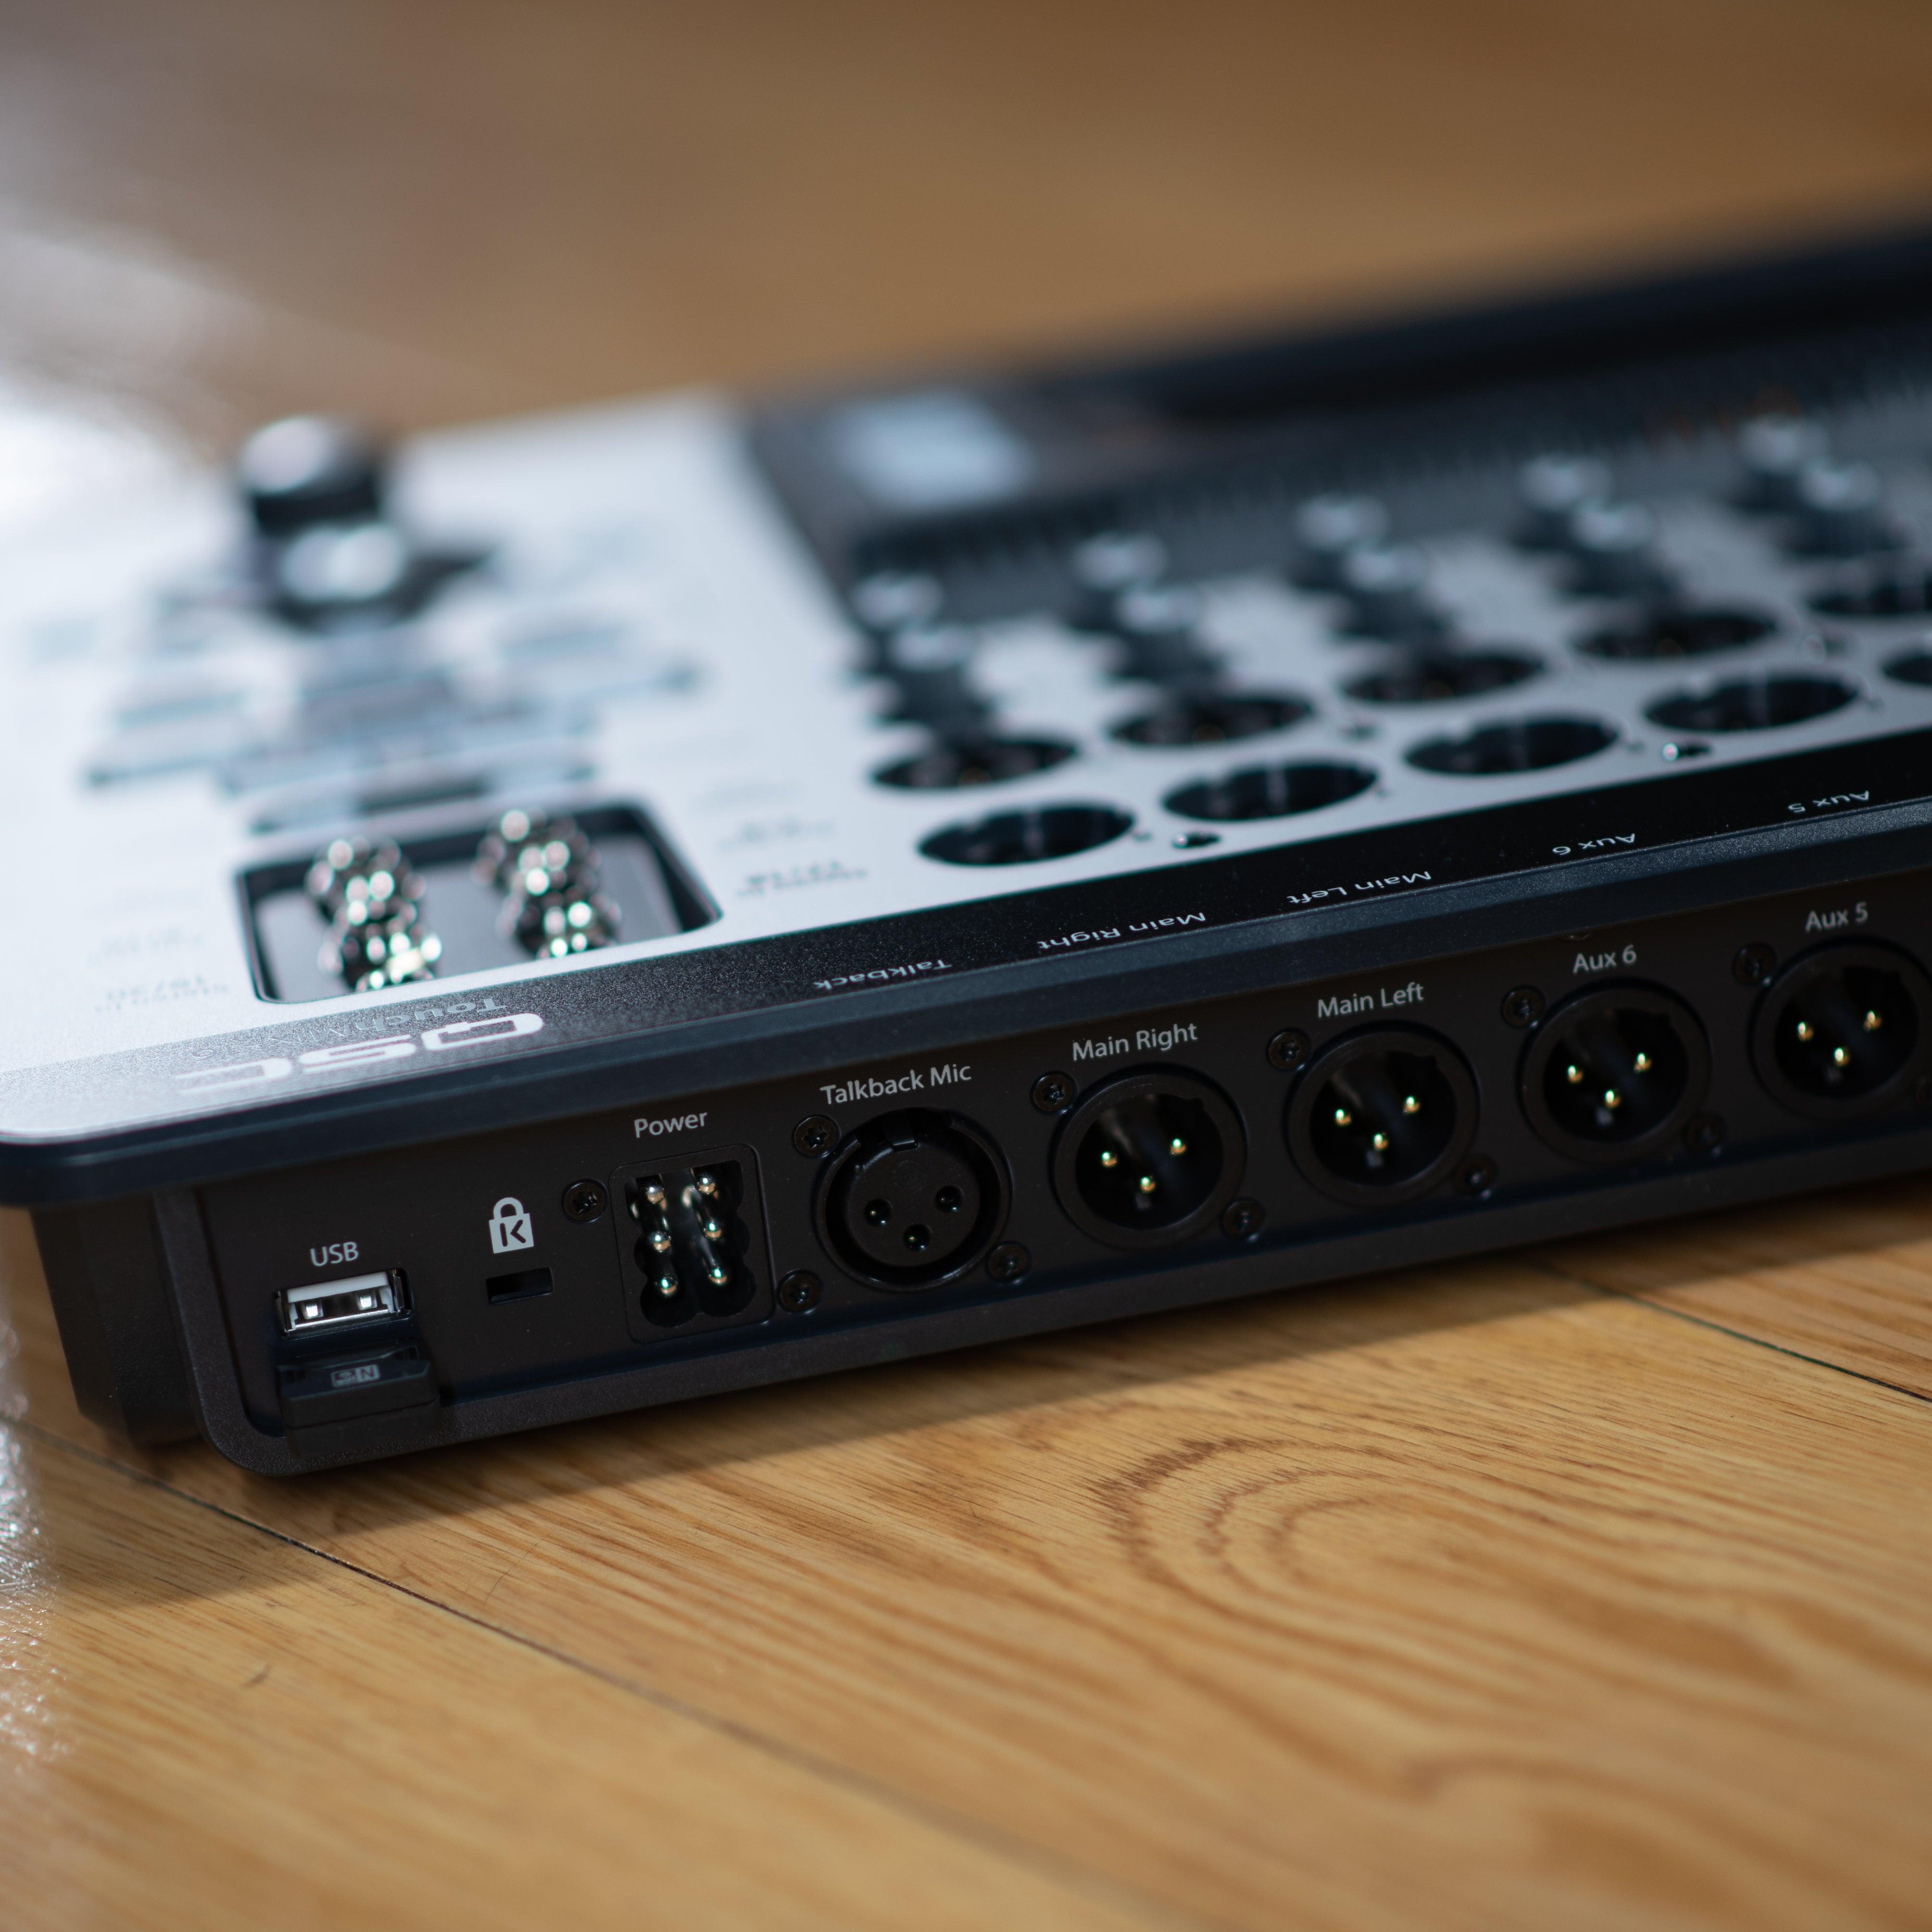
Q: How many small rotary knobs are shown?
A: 10